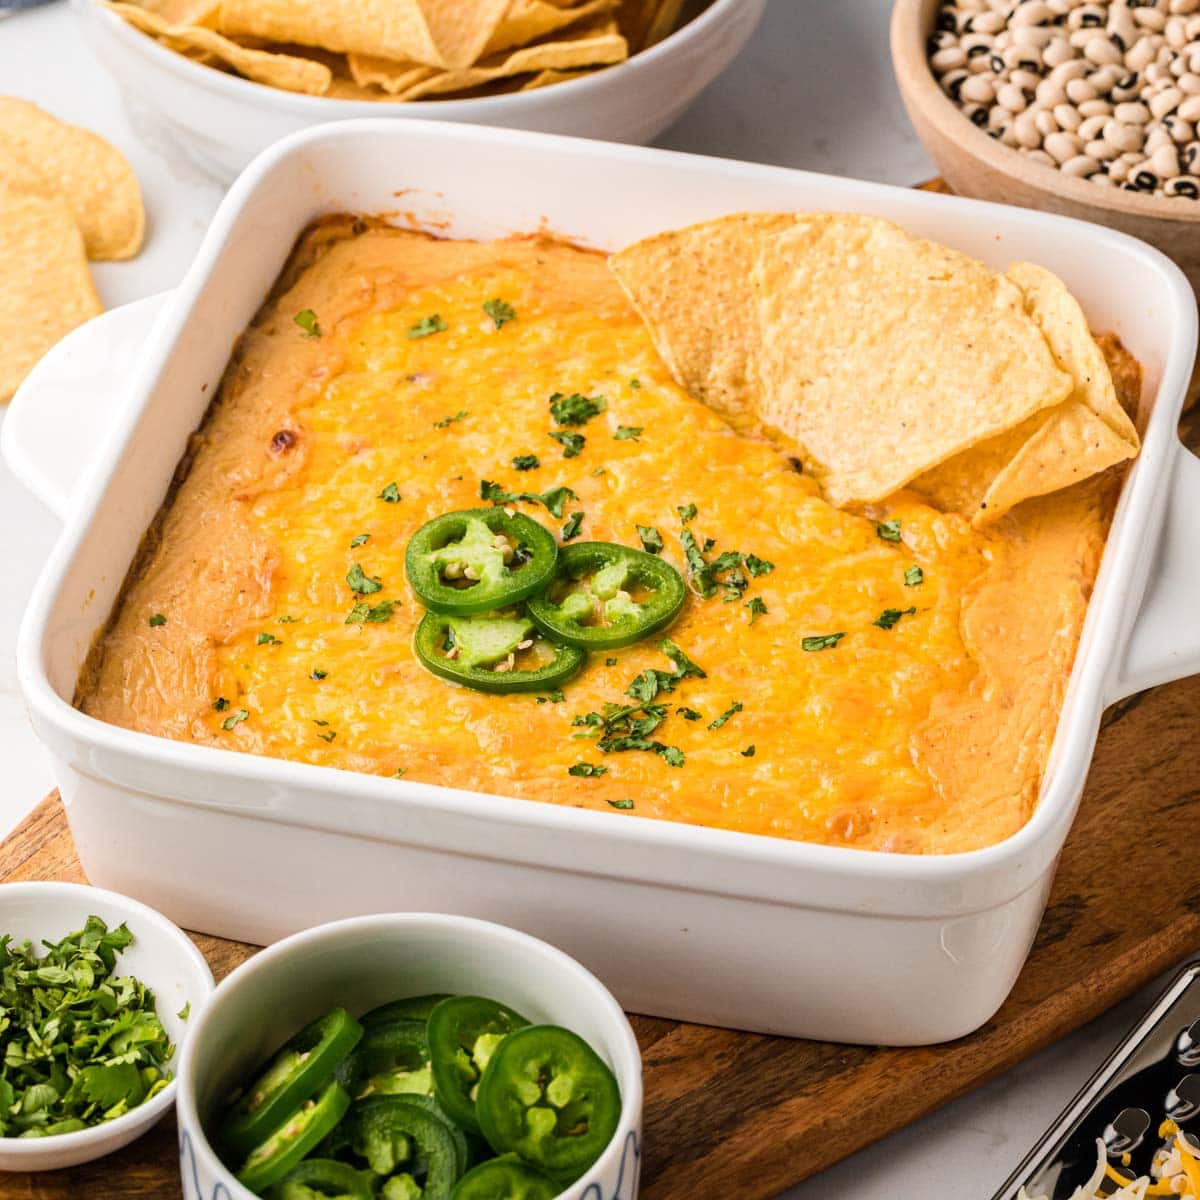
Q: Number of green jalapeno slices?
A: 12